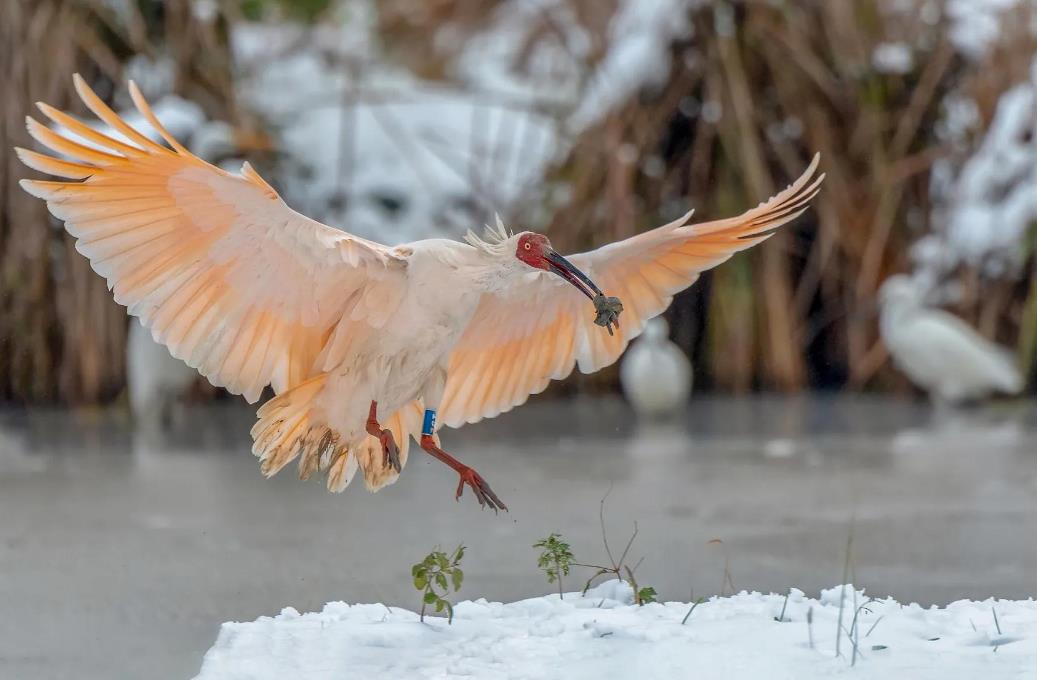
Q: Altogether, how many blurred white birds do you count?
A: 3